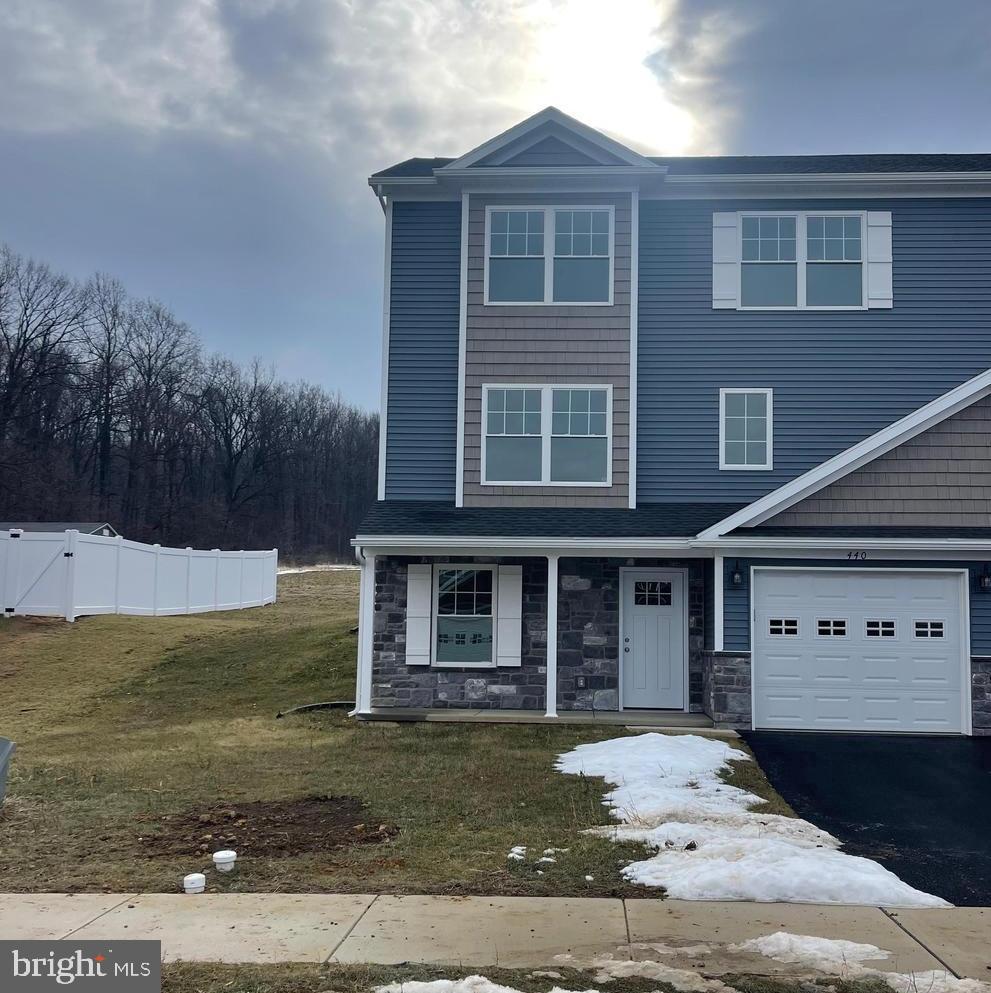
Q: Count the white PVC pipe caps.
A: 2